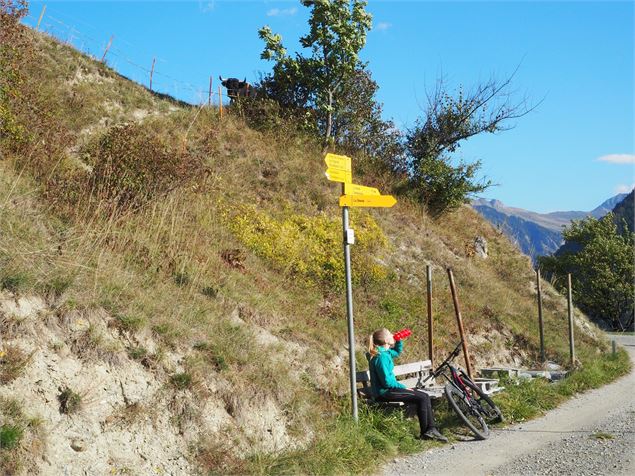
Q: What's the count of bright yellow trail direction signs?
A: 4